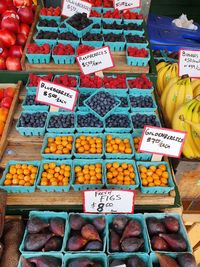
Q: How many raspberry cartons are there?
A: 9